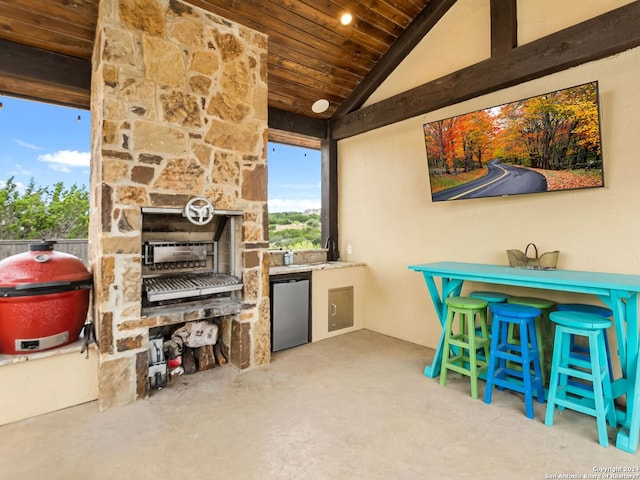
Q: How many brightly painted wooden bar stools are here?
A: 6